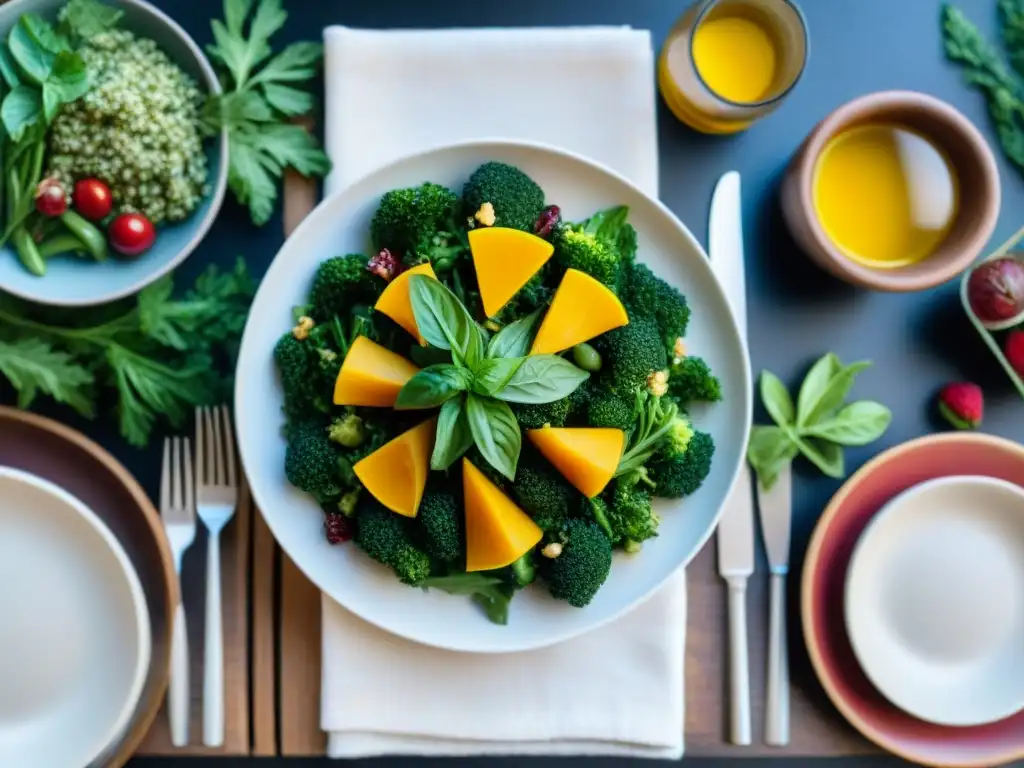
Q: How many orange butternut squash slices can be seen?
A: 7